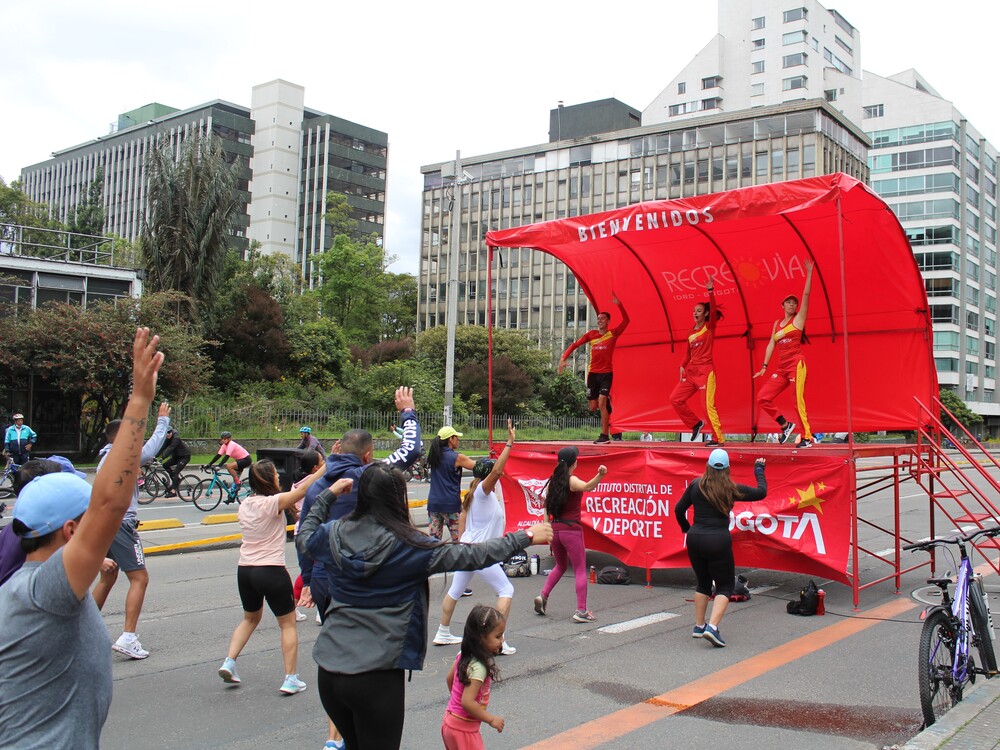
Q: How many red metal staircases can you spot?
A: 1